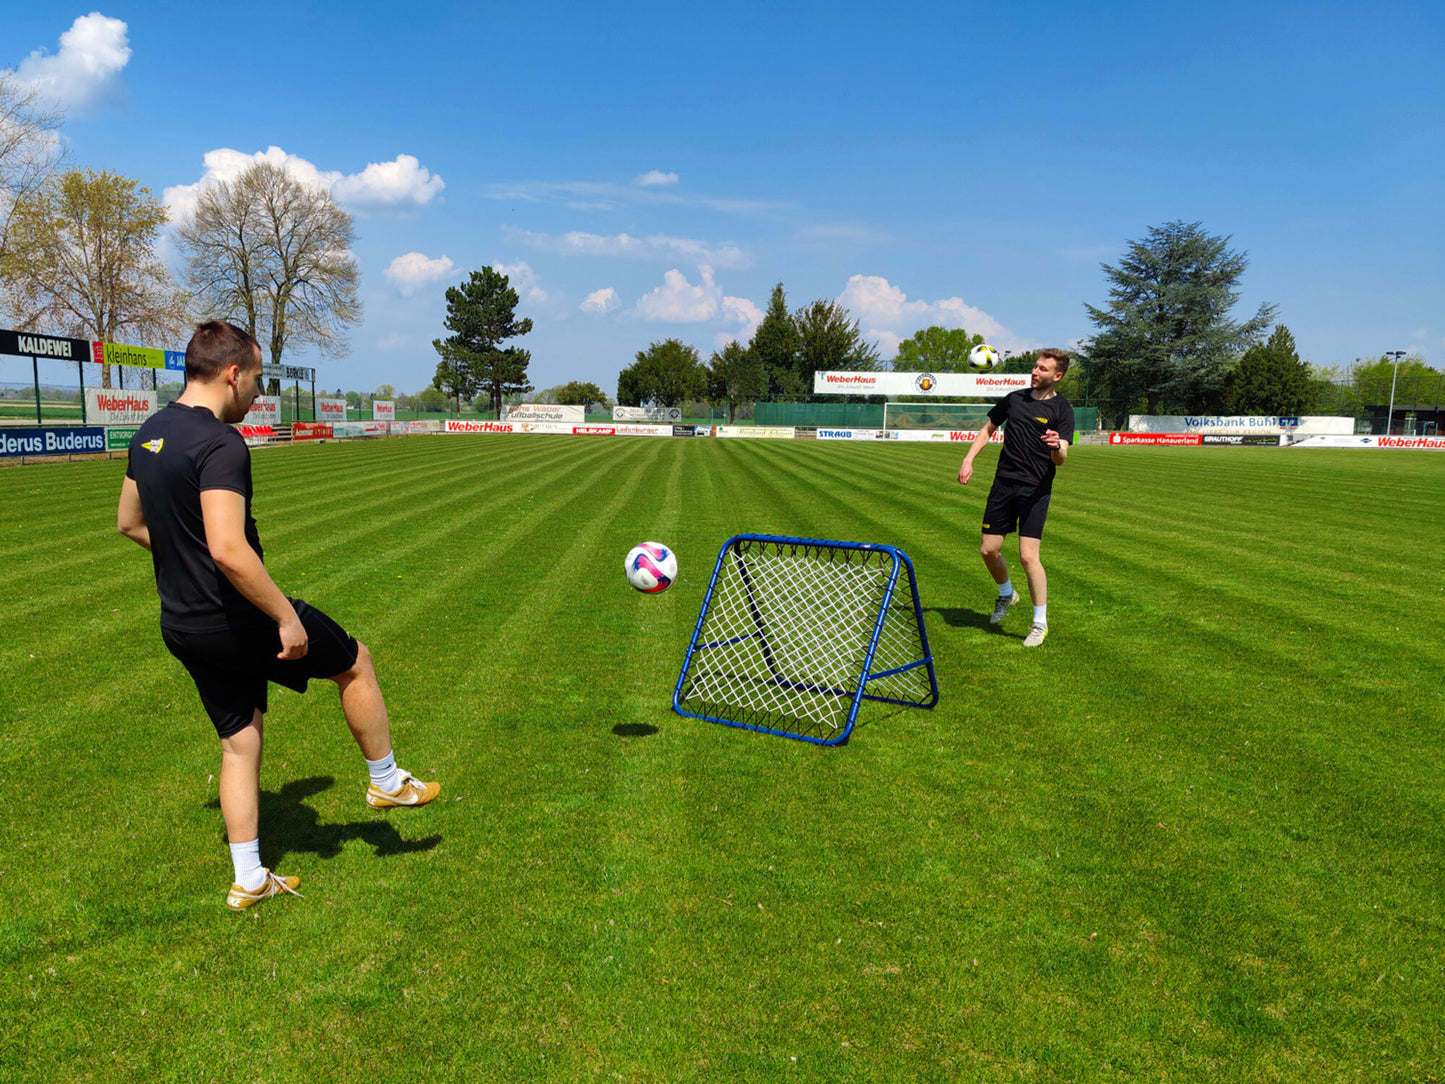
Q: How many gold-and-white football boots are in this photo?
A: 2